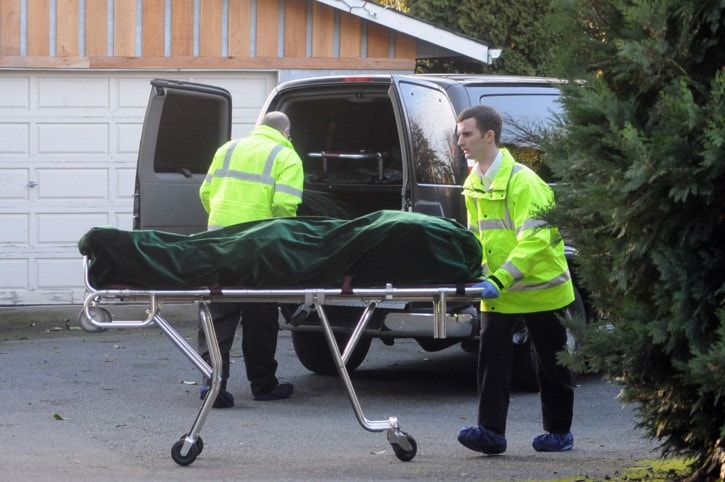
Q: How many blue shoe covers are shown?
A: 4